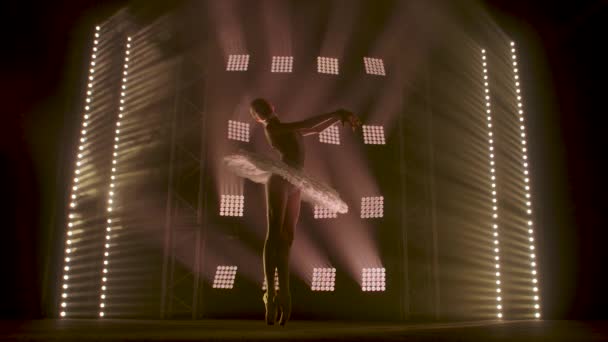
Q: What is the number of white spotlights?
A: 14